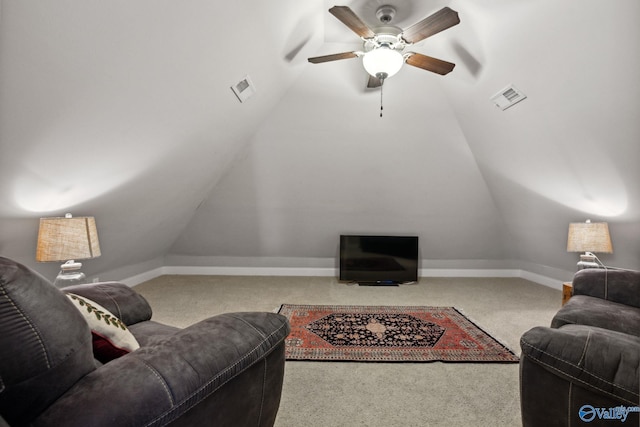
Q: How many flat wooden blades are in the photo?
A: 5